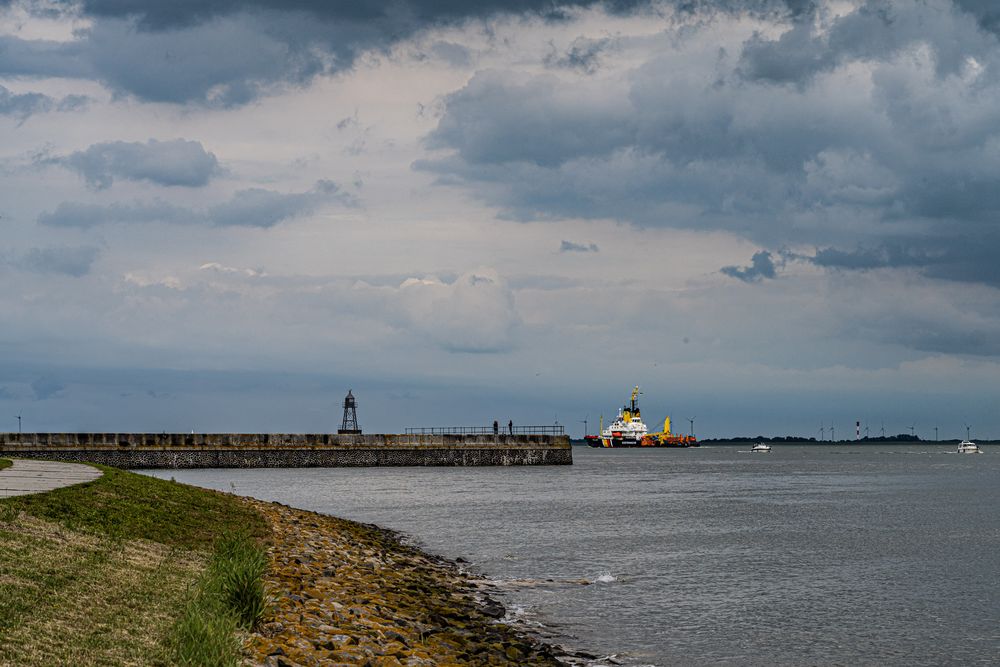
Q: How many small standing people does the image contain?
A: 2